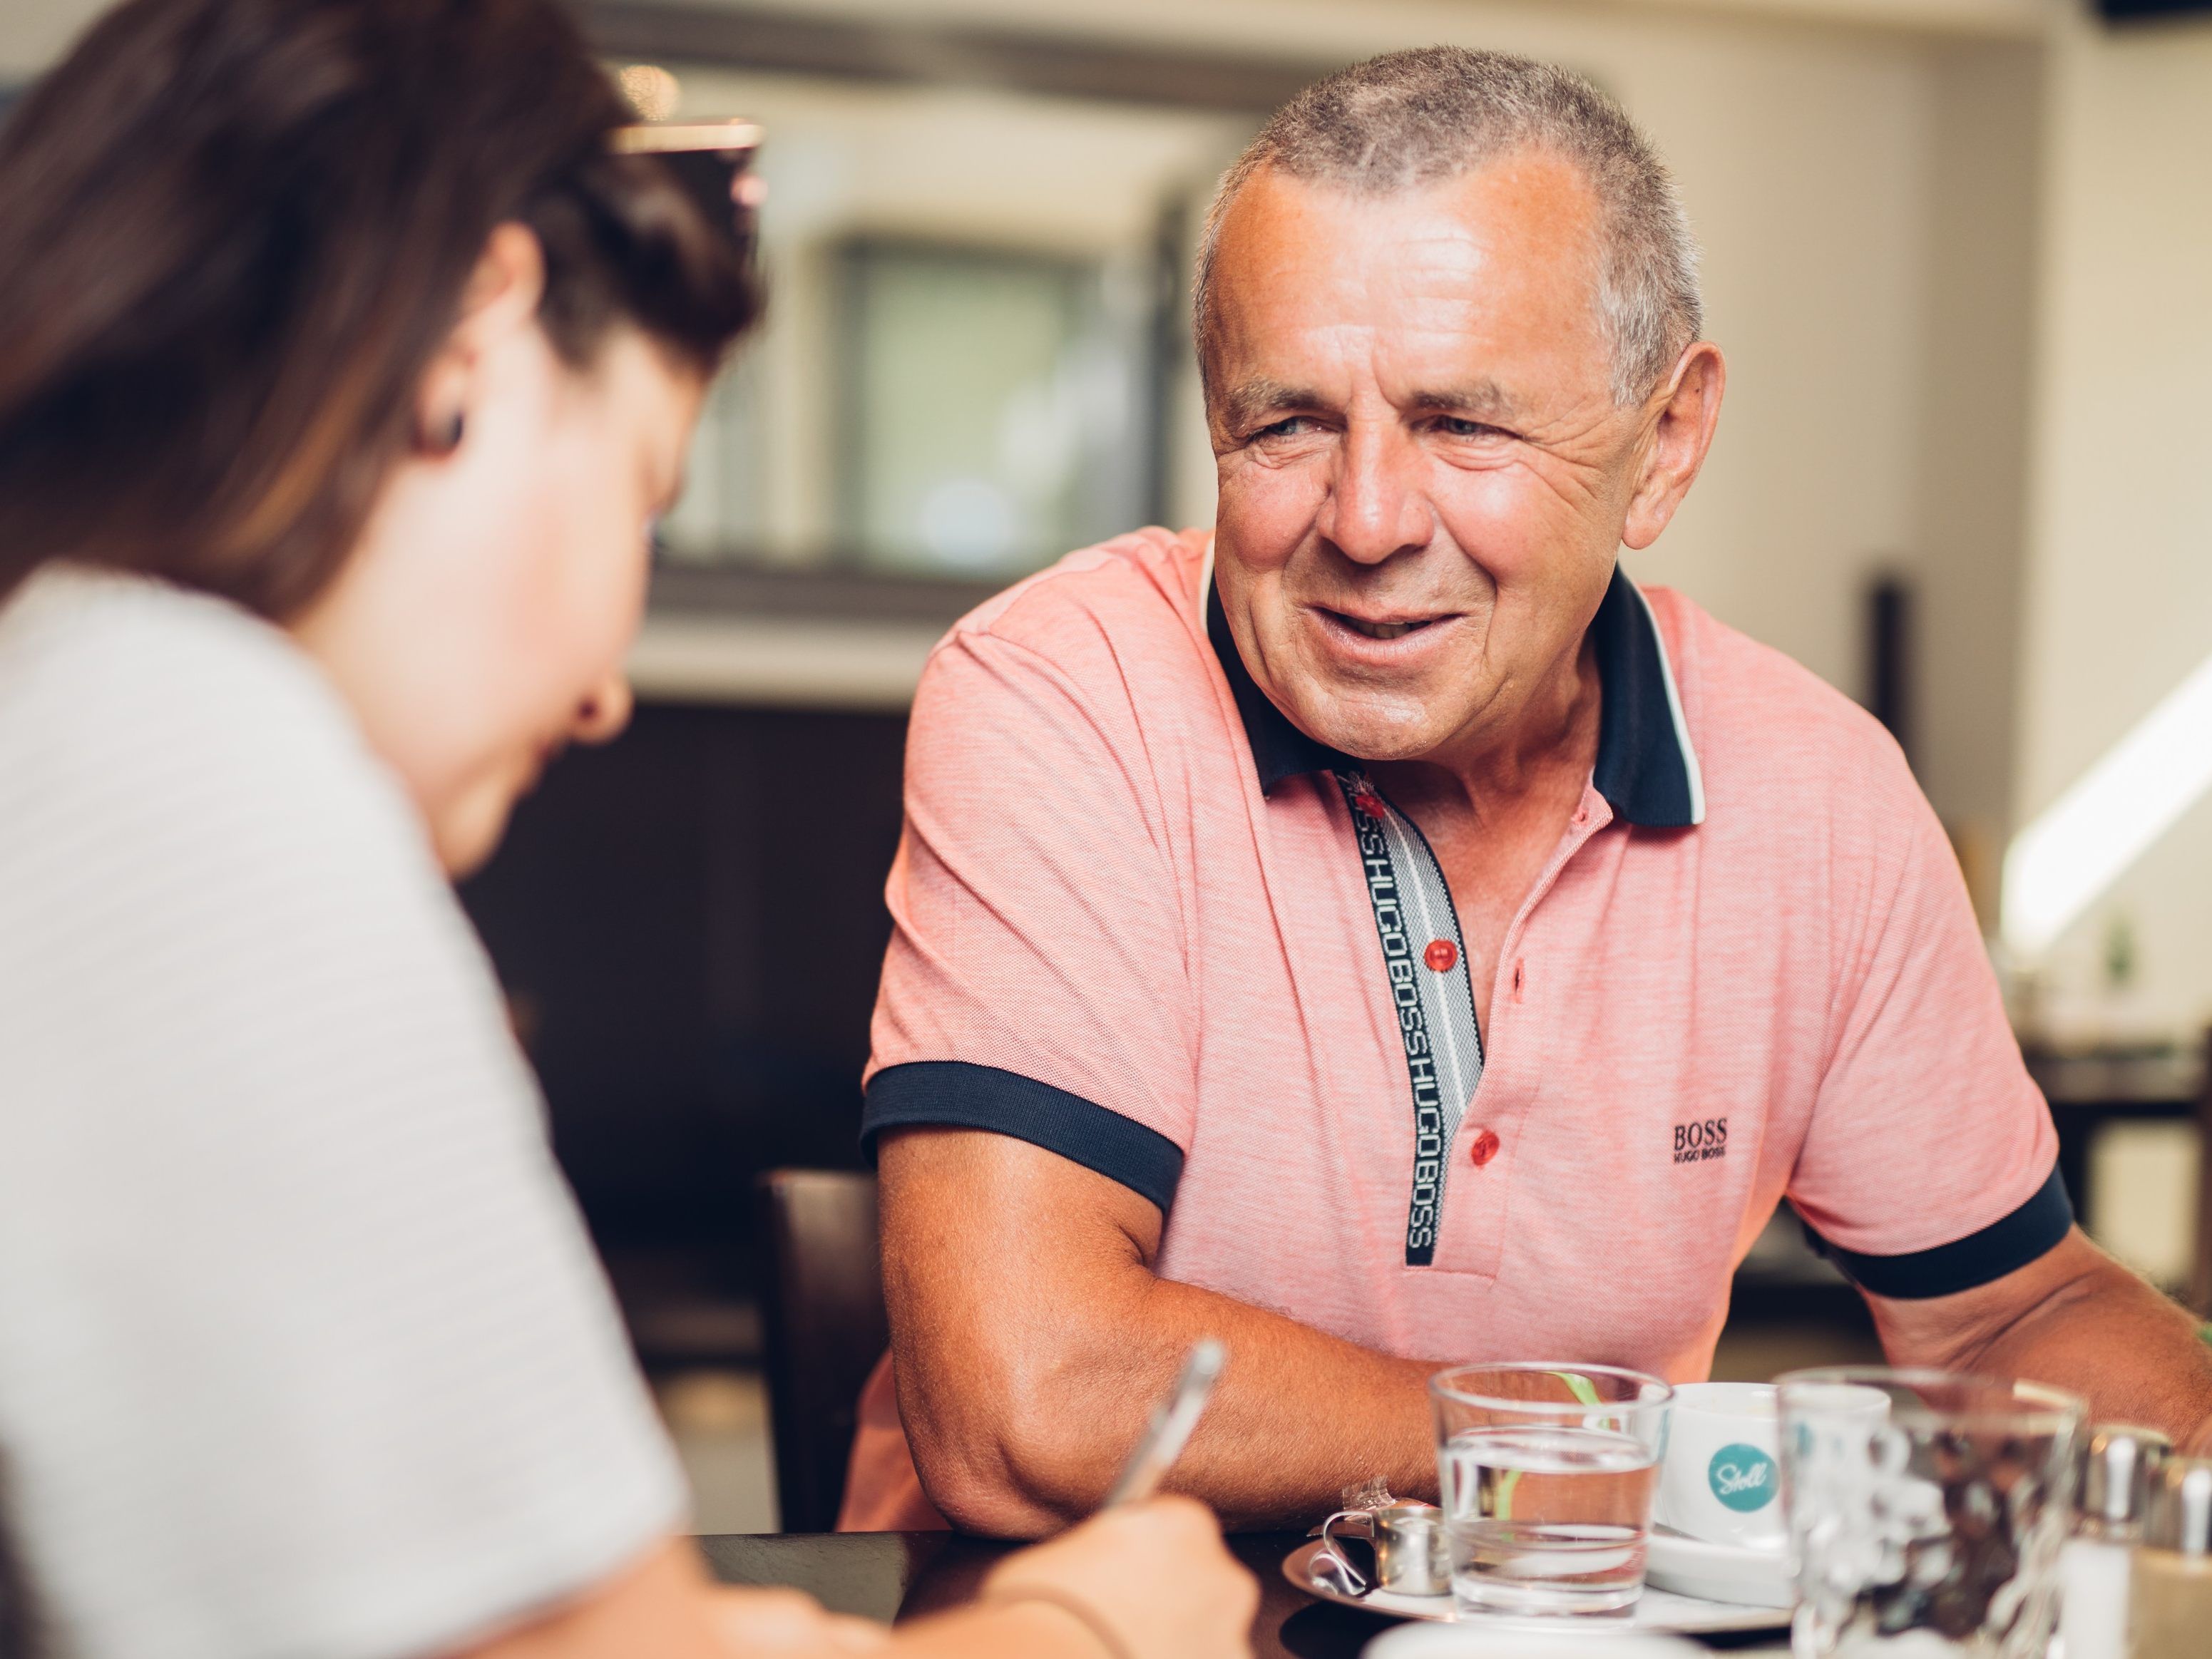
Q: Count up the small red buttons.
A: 3